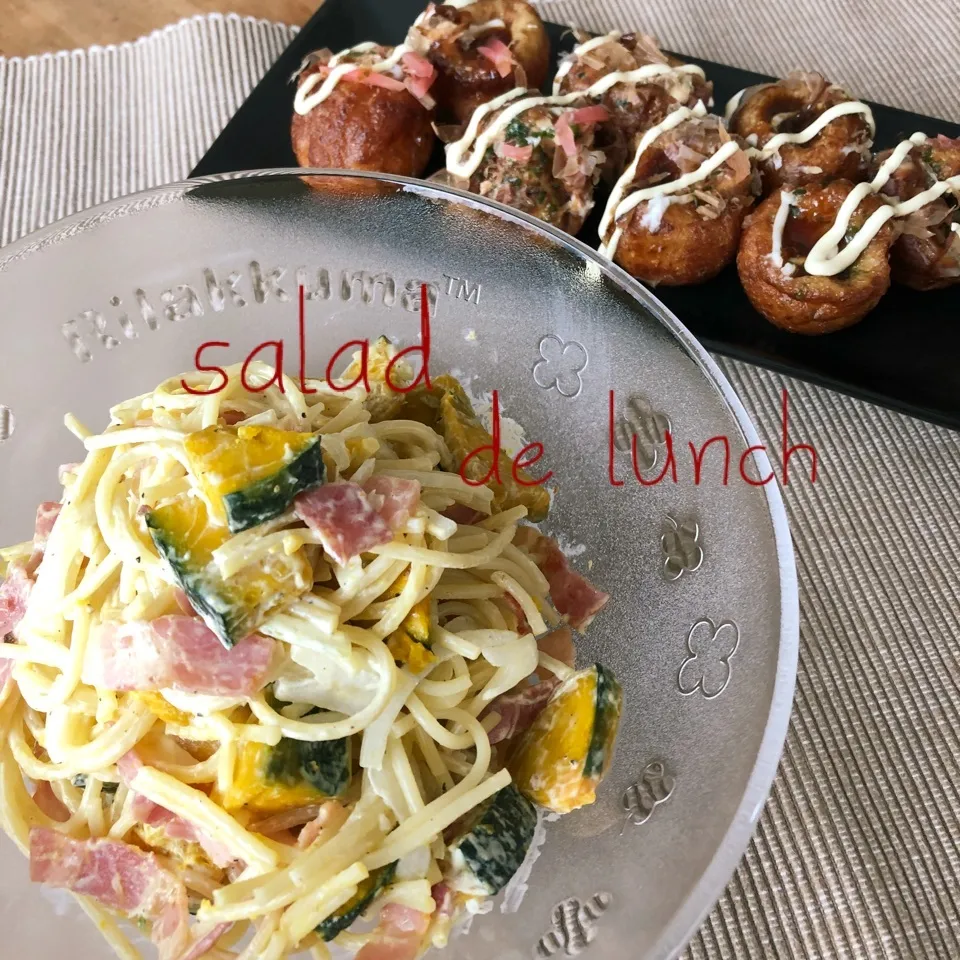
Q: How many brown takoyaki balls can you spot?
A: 8